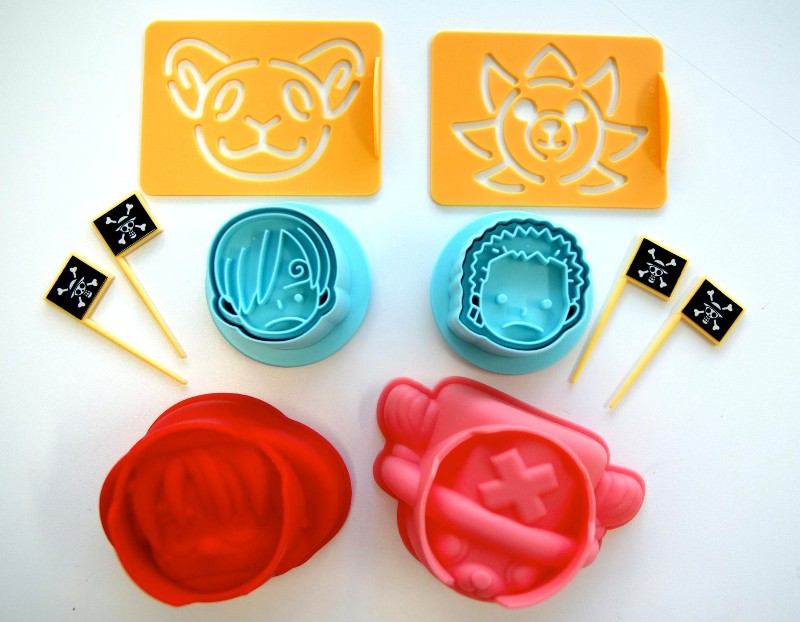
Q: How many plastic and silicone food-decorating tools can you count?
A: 10